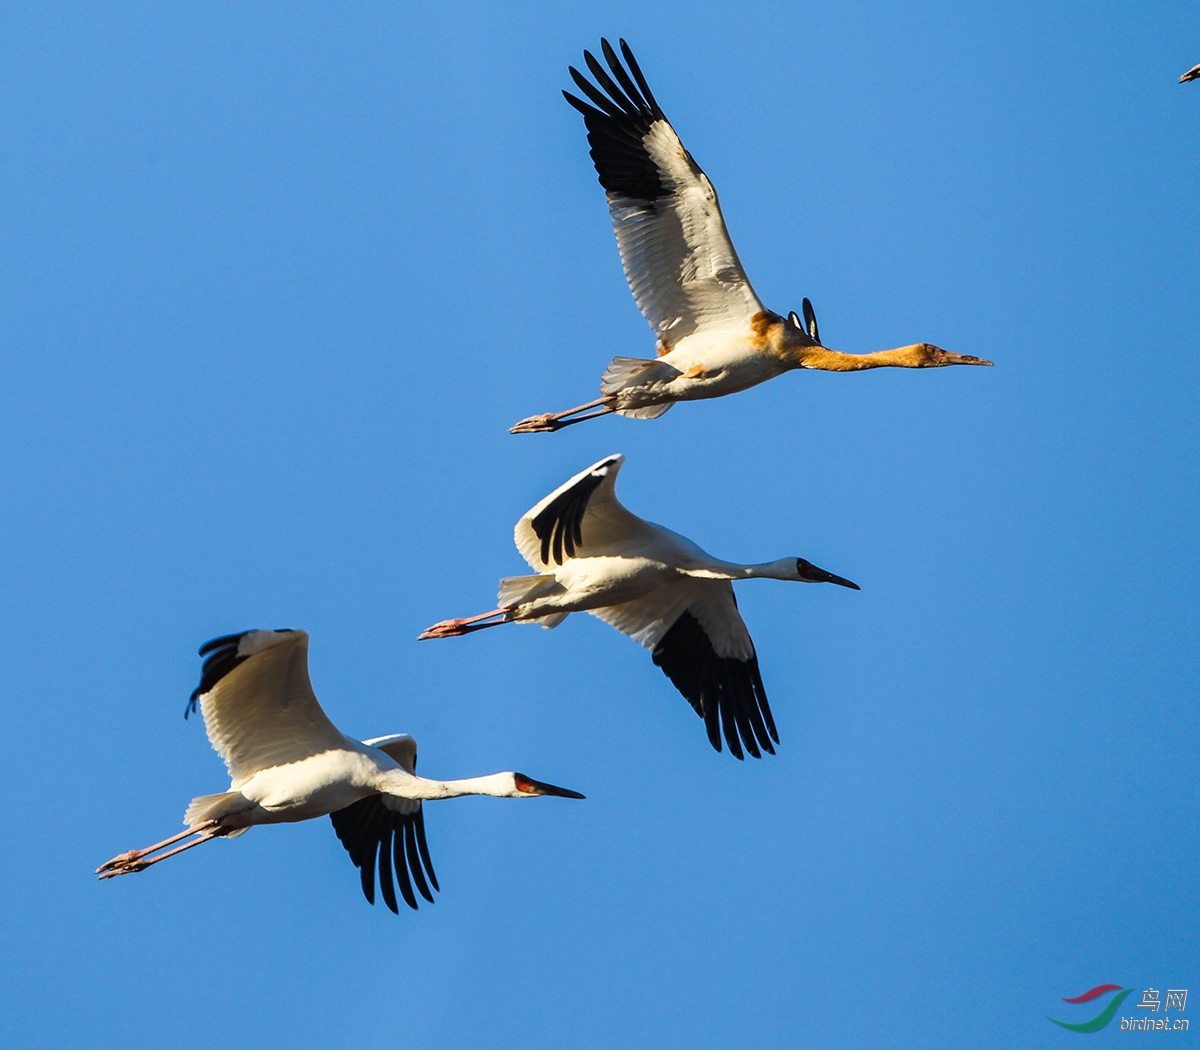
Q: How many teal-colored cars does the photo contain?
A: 0